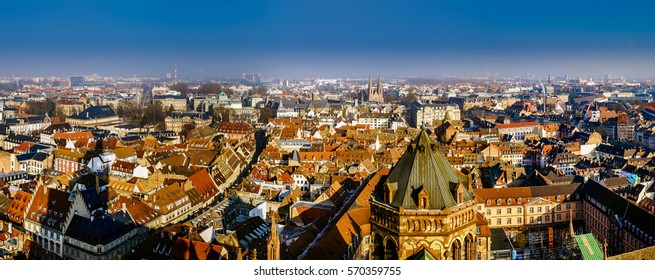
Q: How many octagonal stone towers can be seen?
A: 1